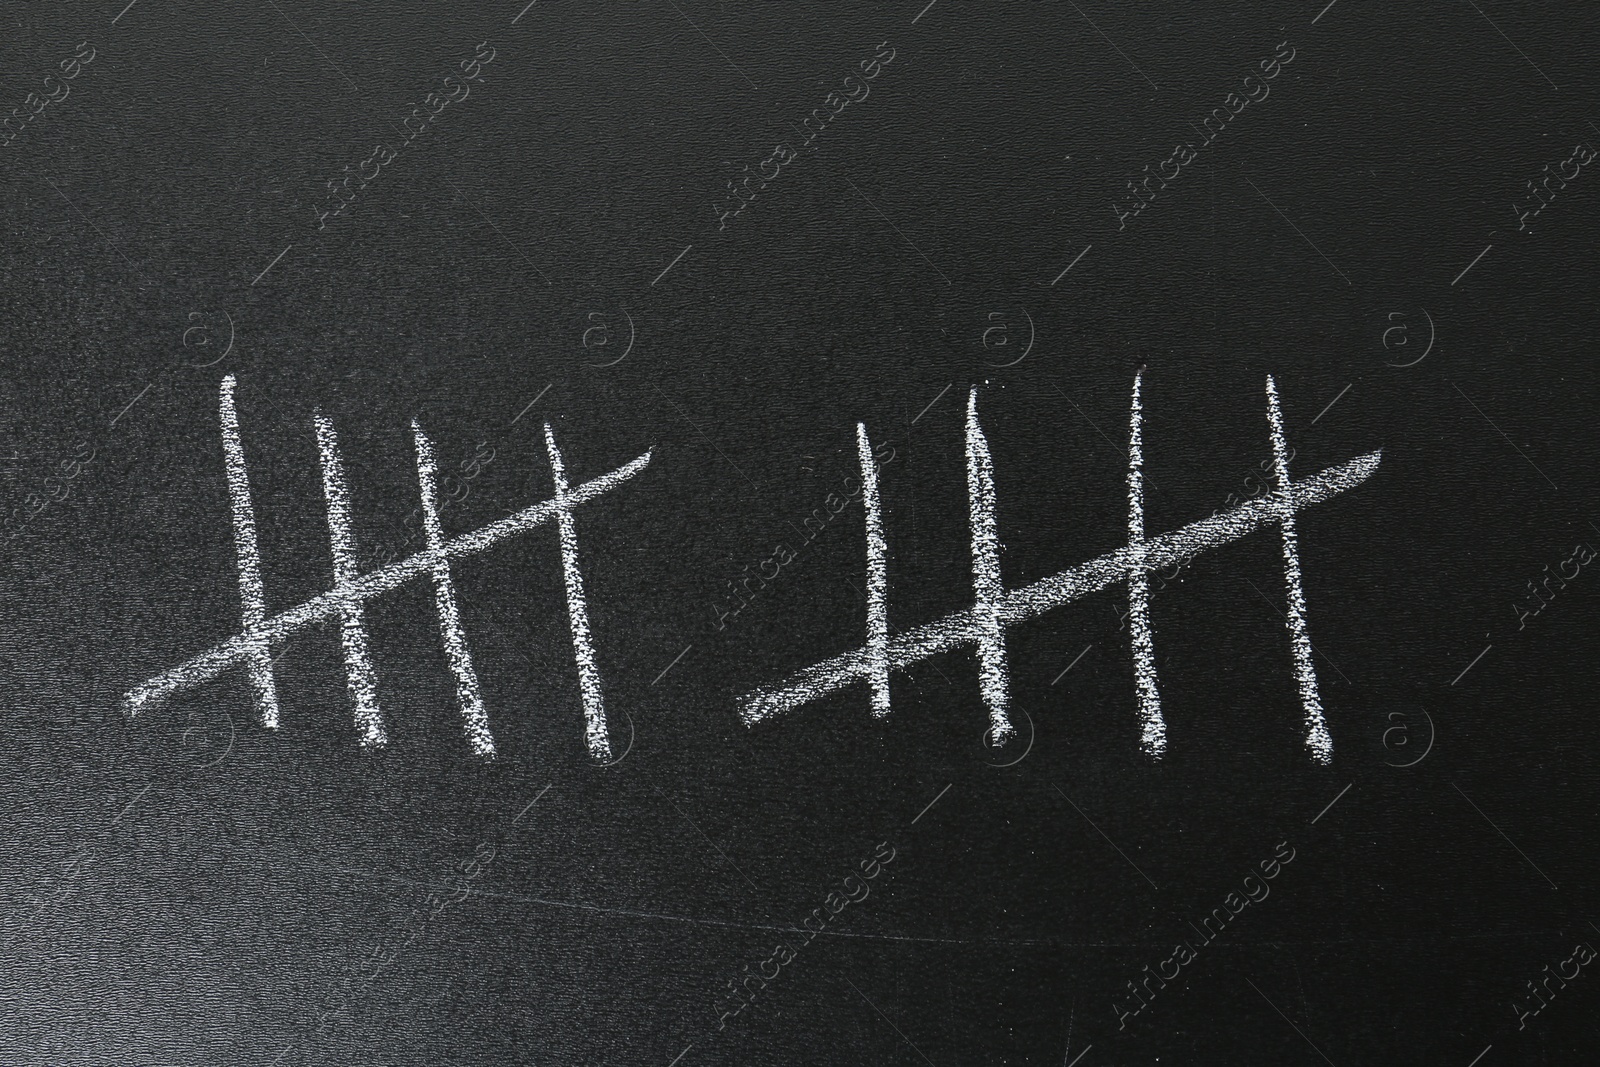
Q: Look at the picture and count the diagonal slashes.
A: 2